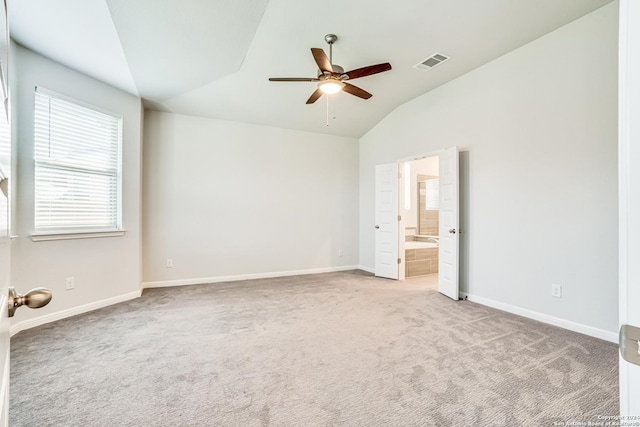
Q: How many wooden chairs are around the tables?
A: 0